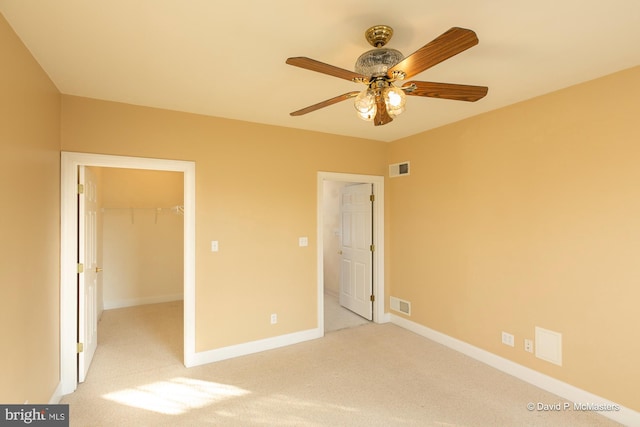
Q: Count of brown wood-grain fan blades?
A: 5